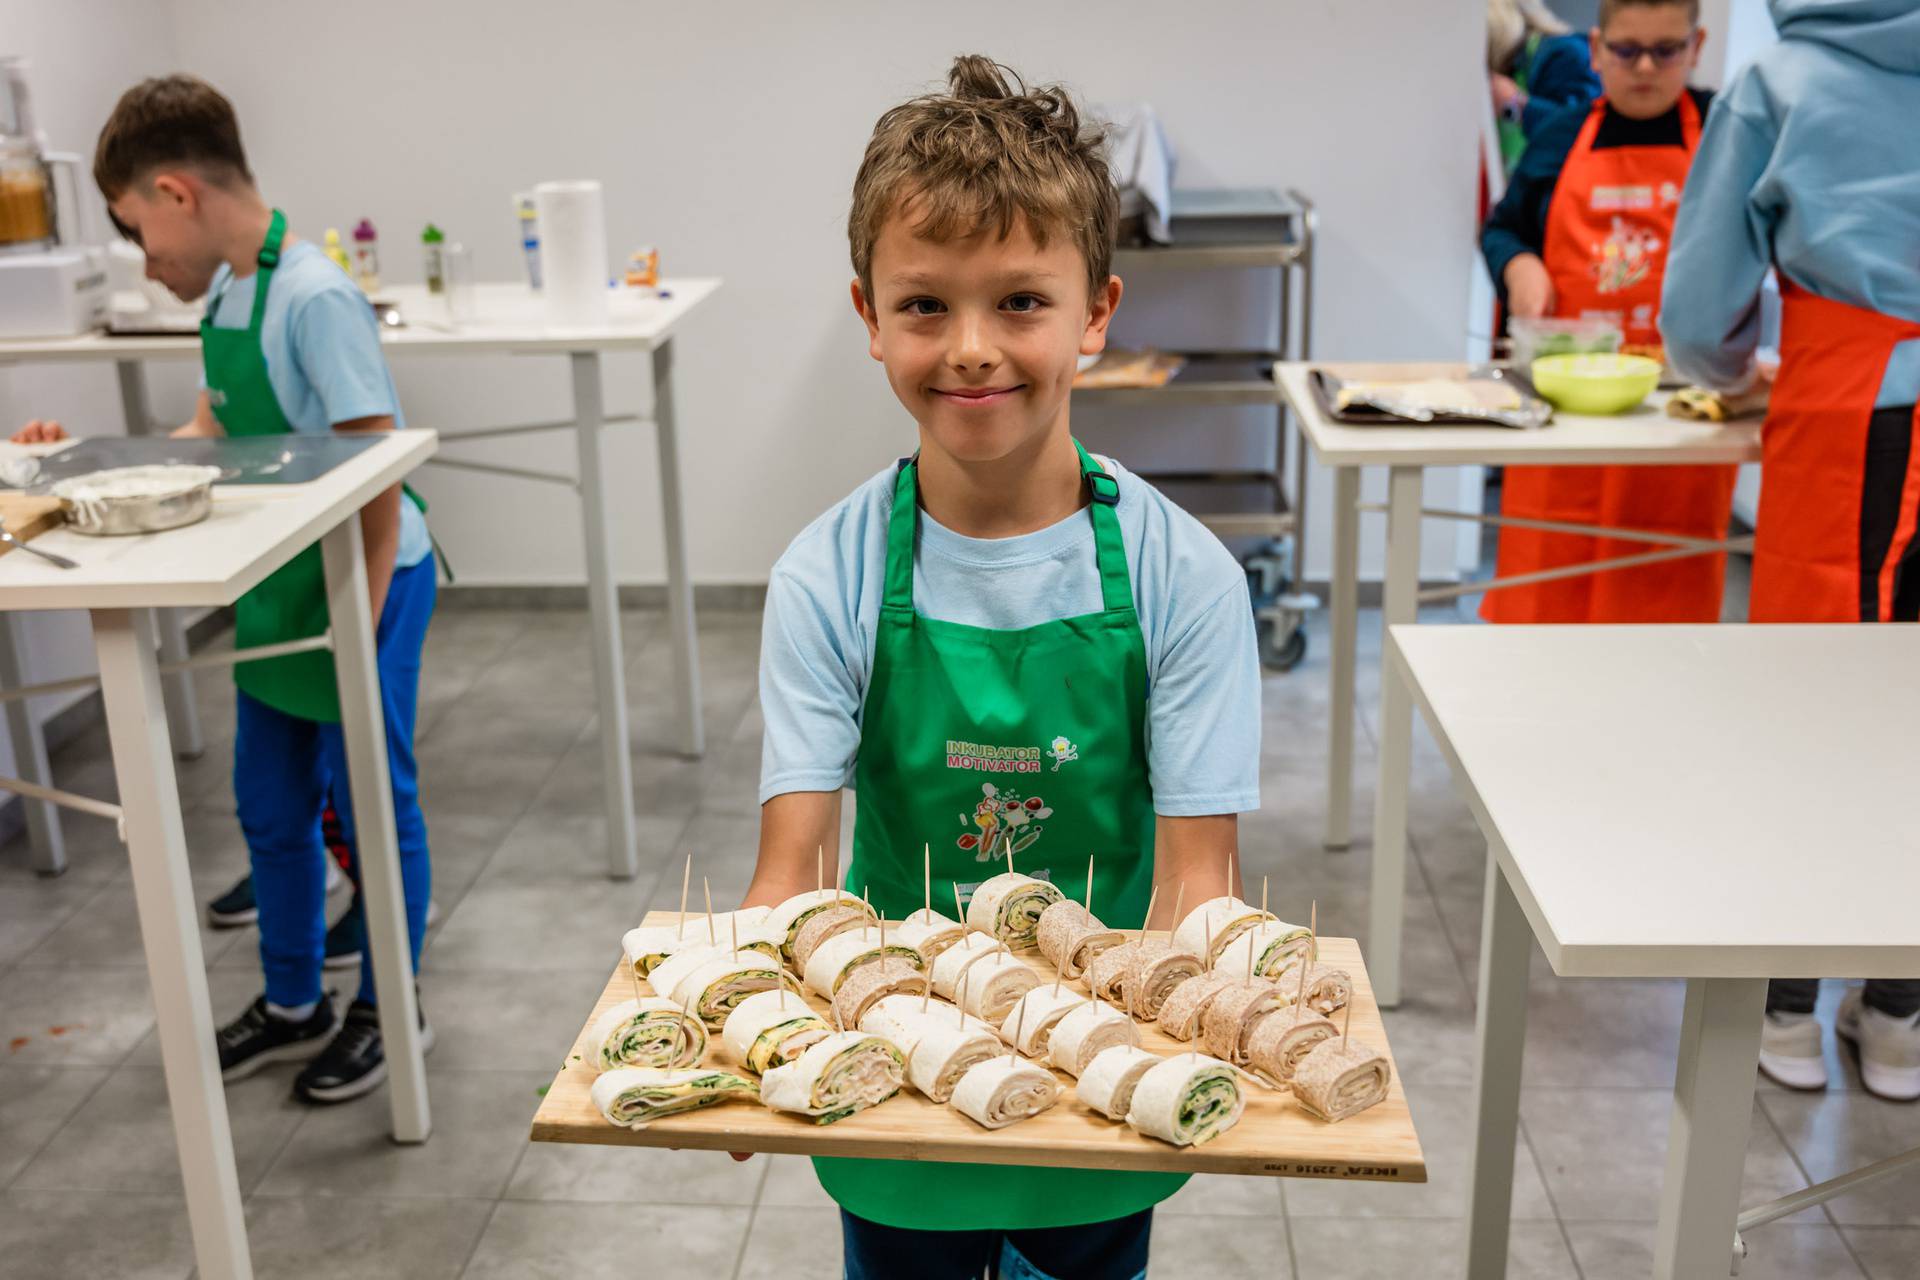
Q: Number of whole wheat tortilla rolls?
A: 10